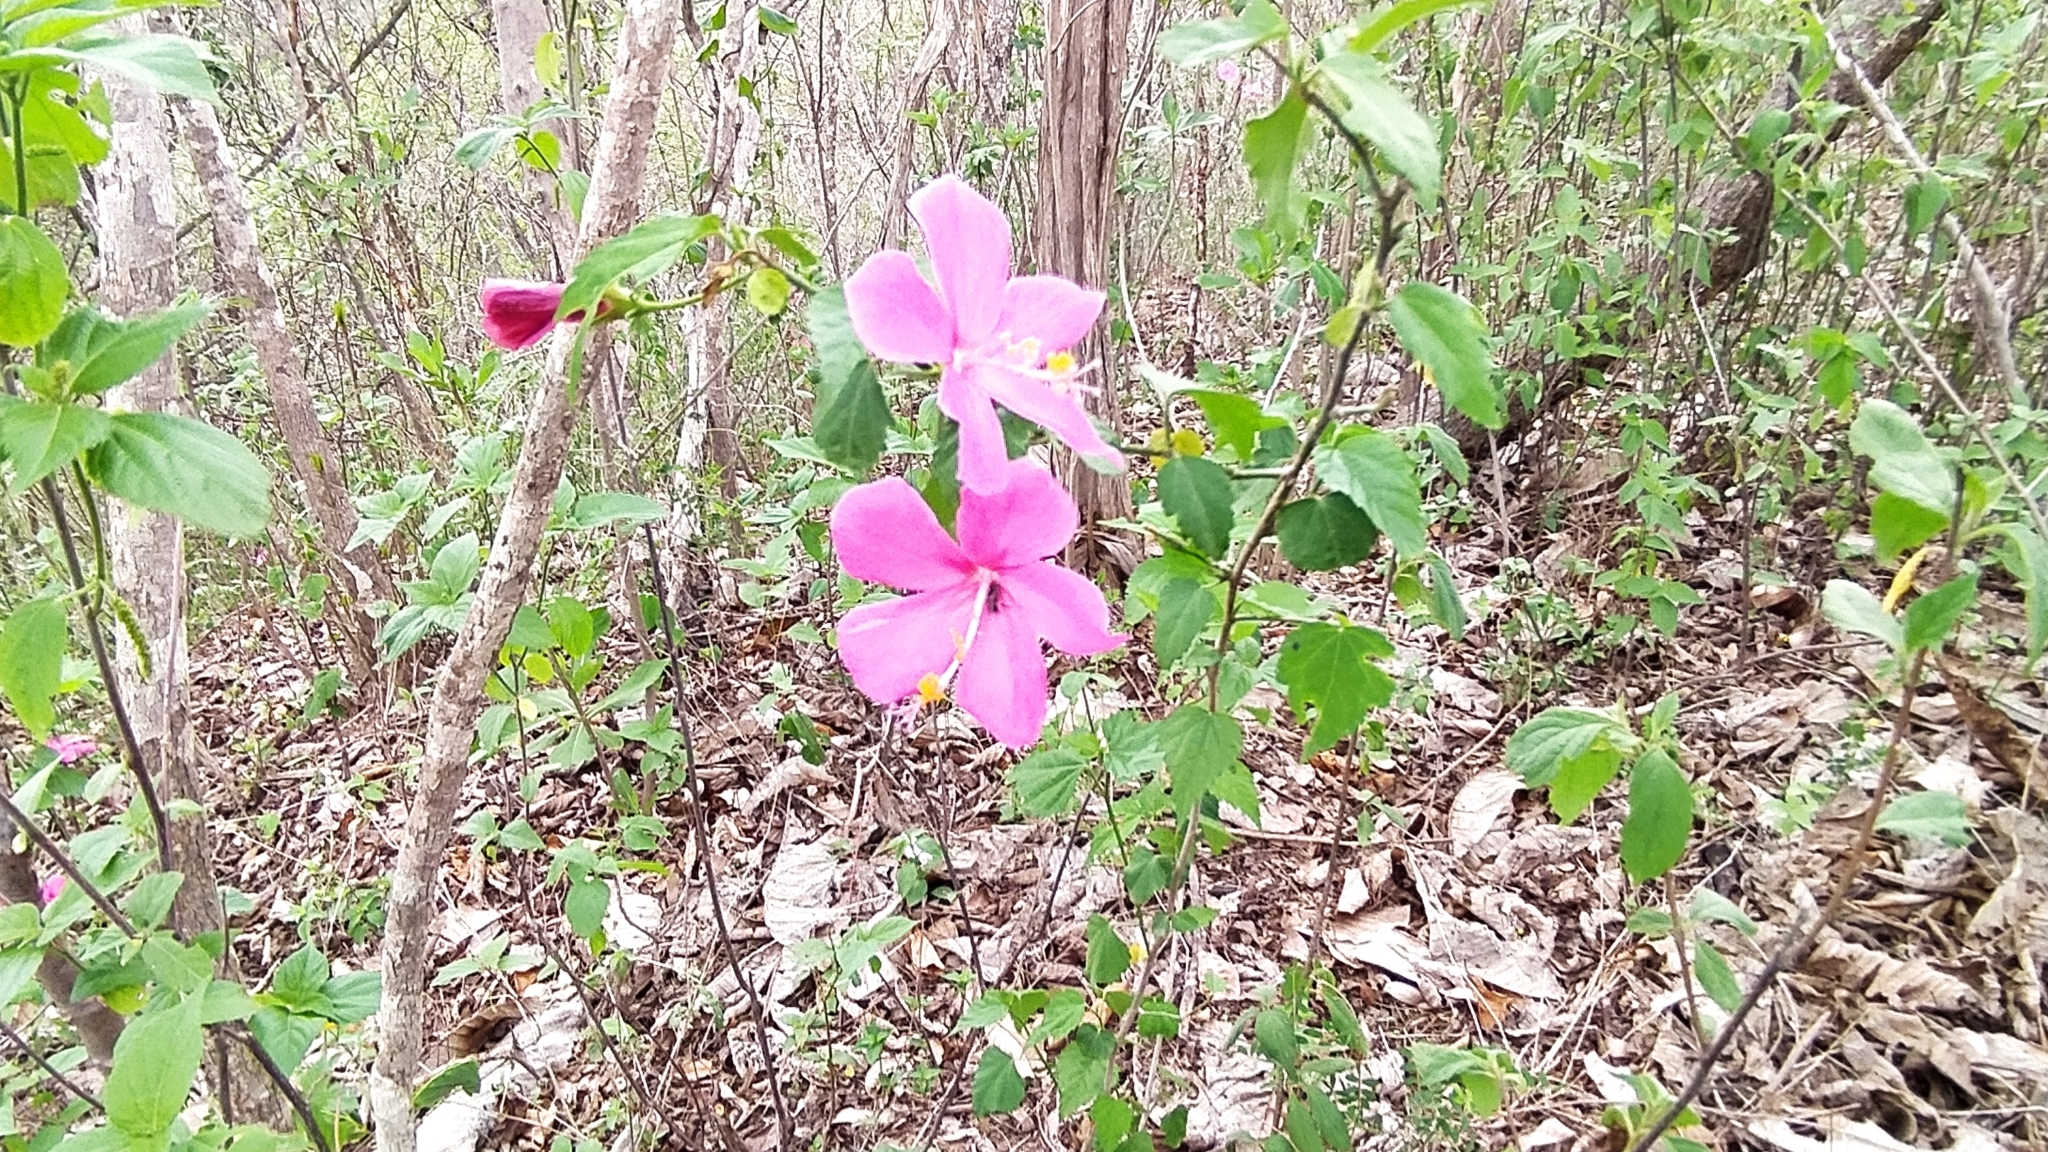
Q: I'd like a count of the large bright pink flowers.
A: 2